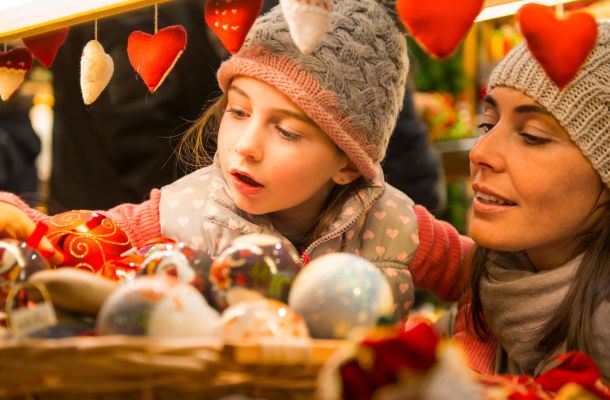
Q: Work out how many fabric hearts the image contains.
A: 8